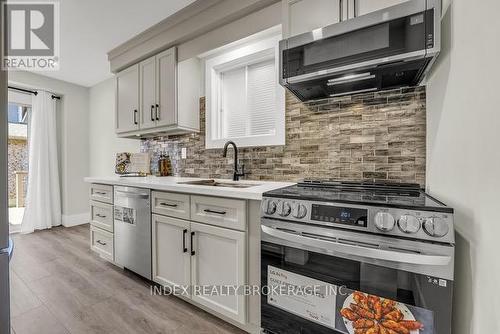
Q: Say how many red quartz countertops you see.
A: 0